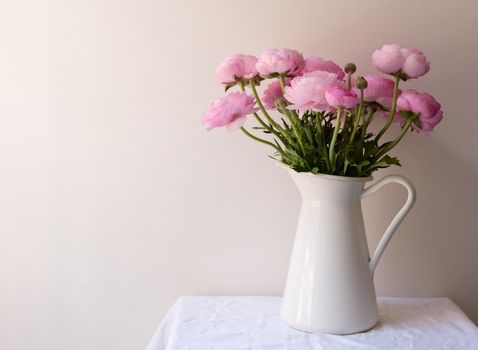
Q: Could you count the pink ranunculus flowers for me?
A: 10